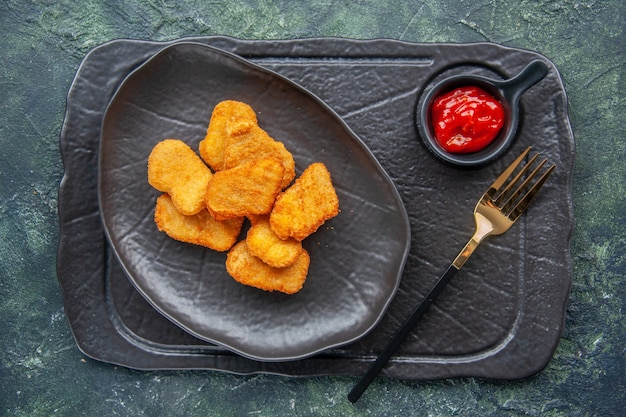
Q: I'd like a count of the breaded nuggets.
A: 8